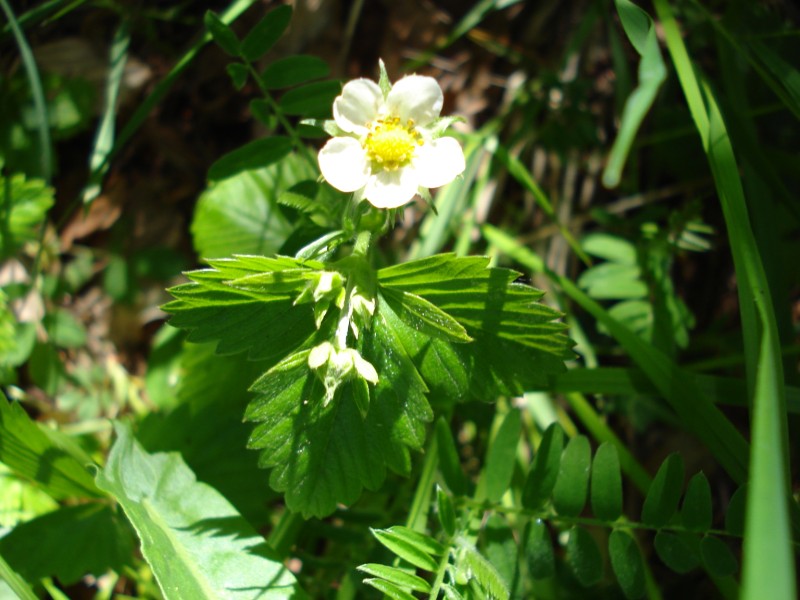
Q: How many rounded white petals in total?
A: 5